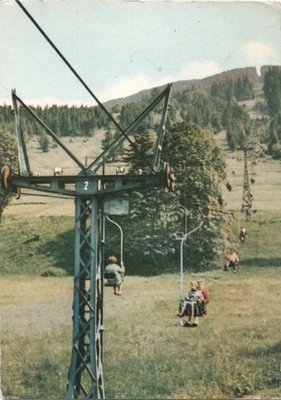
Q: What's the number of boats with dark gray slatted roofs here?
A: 0